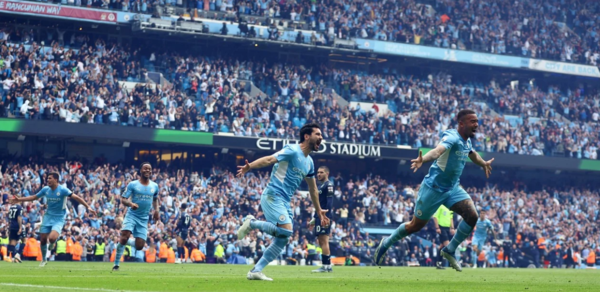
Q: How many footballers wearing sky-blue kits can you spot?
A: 5